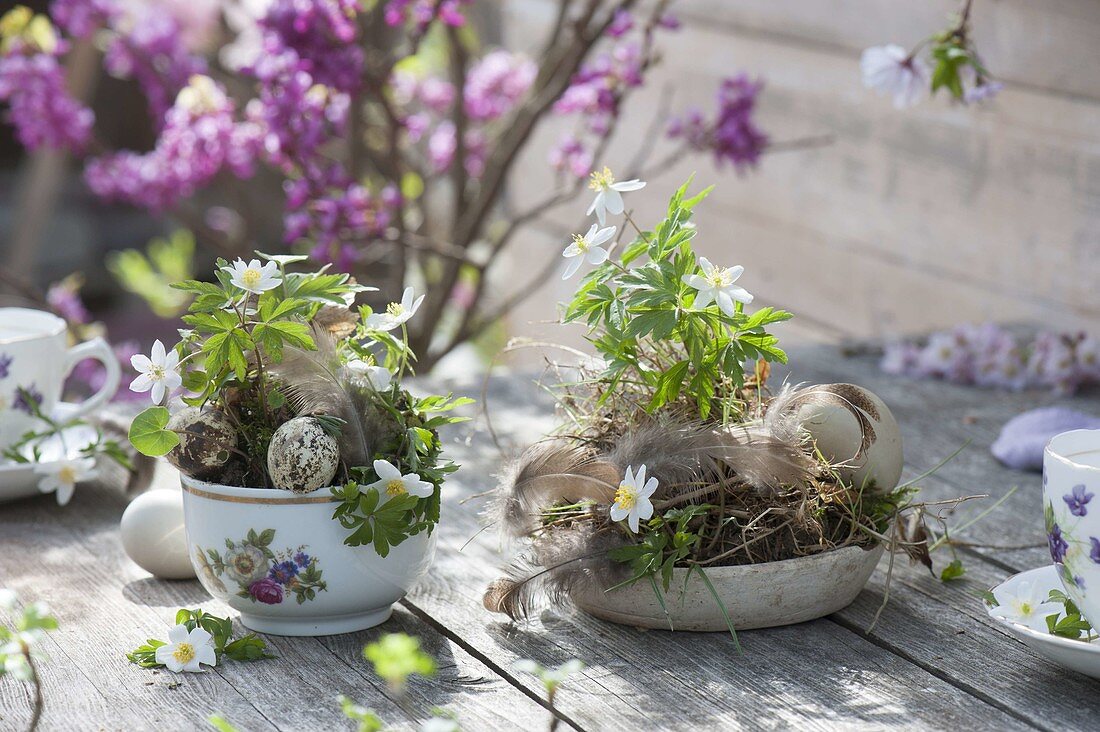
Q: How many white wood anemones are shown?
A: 12